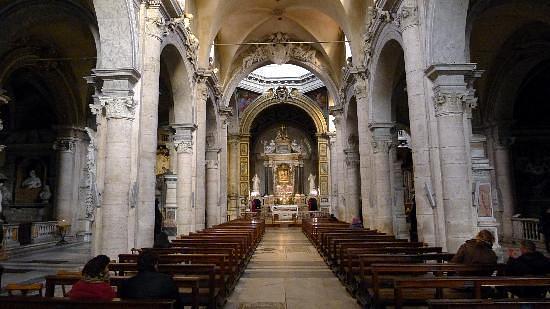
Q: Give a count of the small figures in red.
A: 2